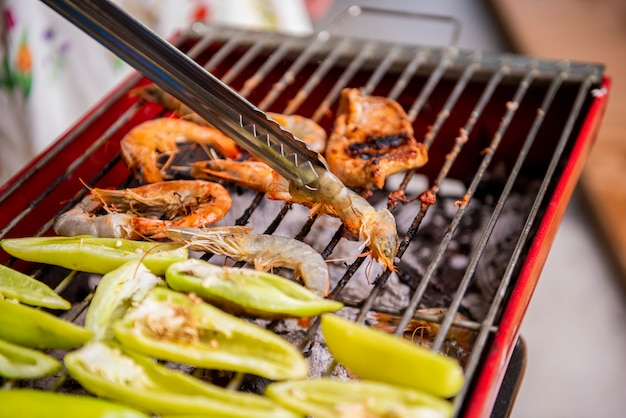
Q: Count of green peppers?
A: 11